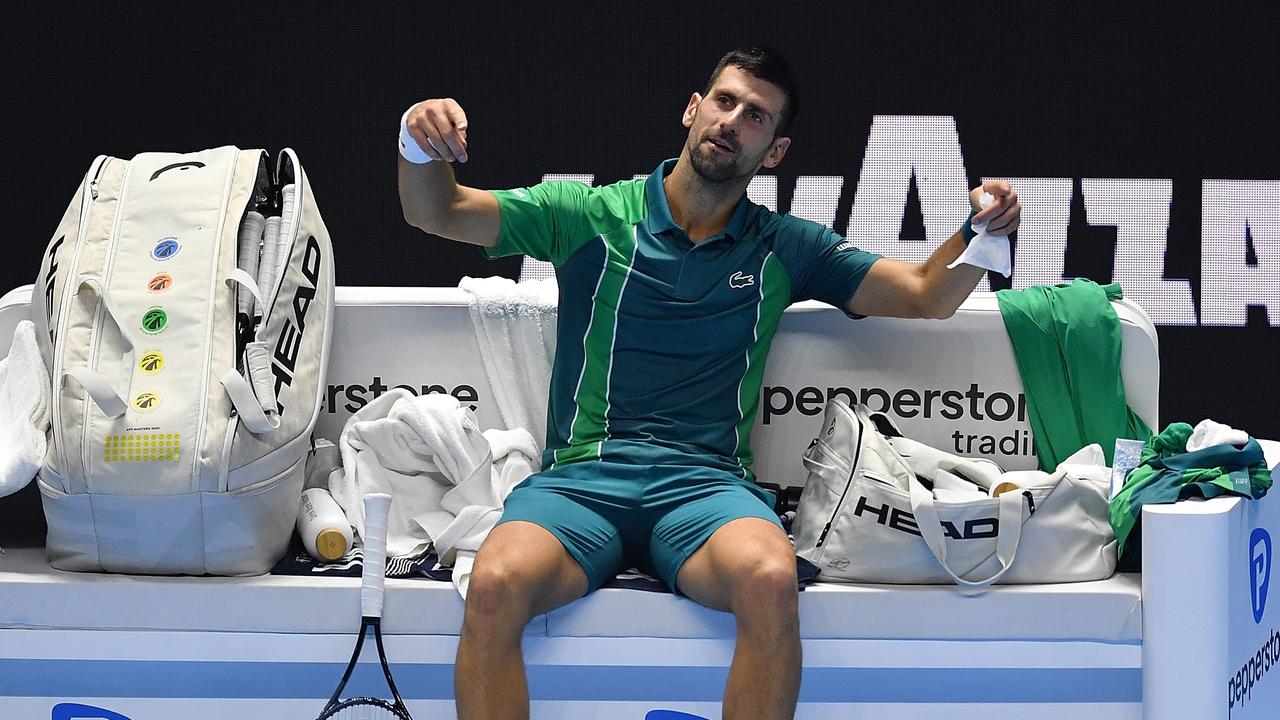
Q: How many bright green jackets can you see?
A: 1